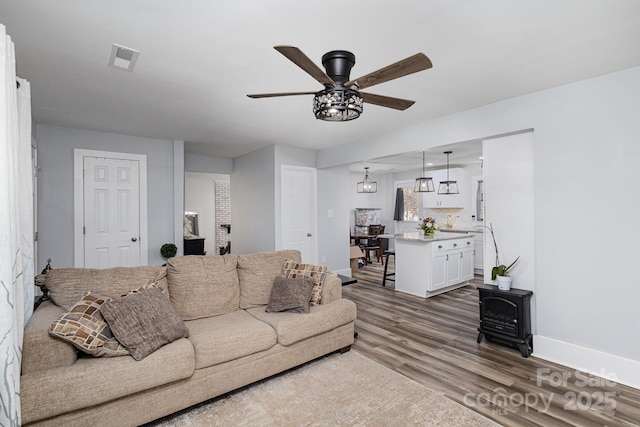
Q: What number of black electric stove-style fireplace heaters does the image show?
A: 1